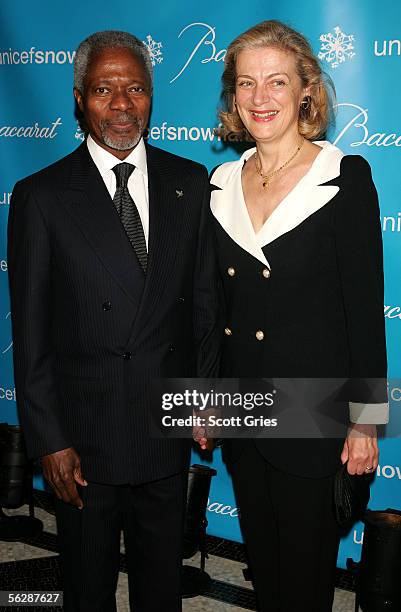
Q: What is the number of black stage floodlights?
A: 3